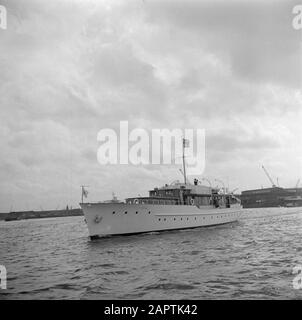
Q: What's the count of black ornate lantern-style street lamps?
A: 0